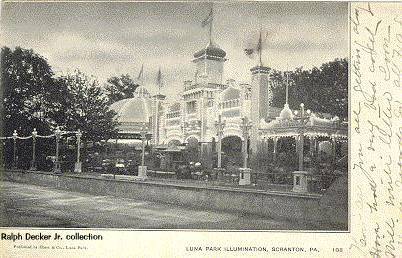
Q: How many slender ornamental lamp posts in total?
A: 8